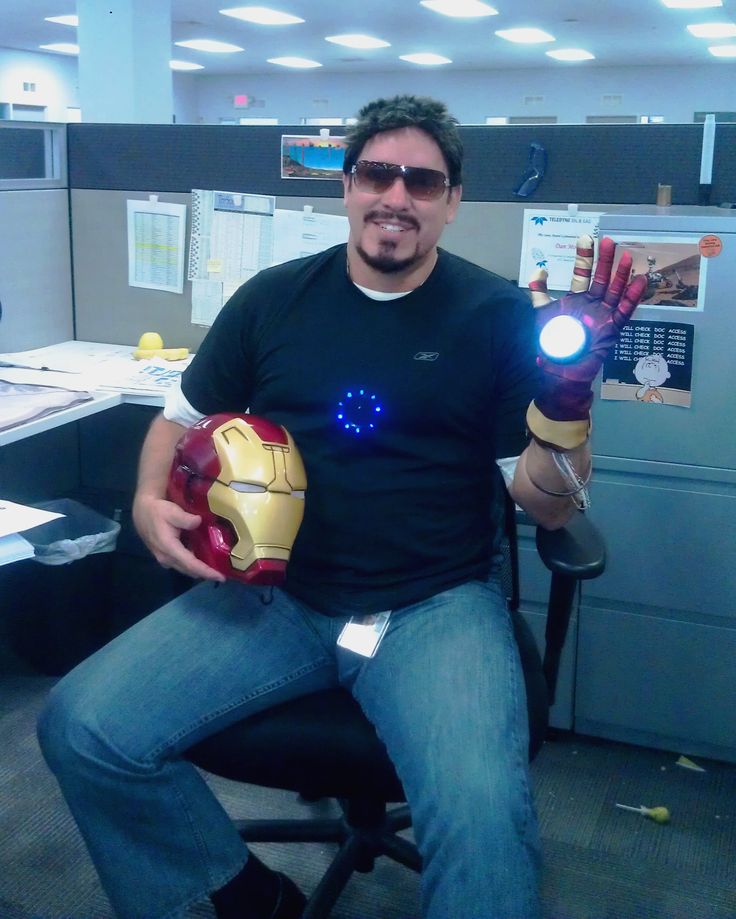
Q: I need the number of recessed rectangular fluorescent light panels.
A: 14